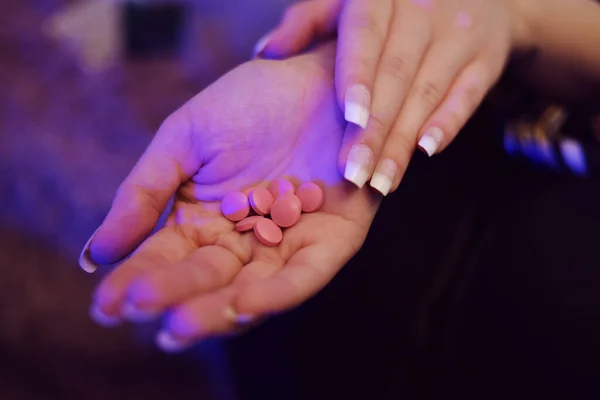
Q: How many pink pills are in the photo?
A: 7